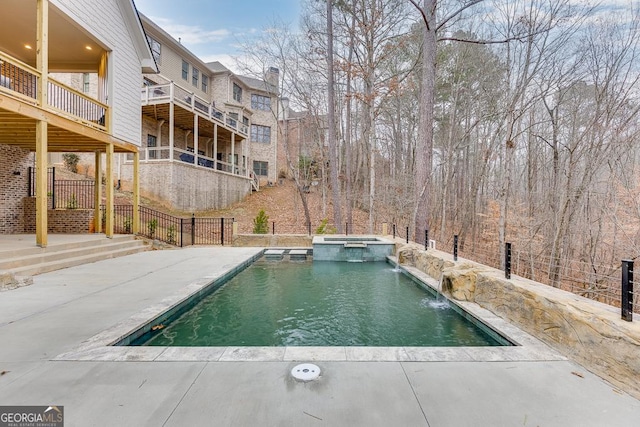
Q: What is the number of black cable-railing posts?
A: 9